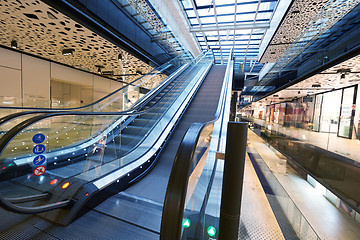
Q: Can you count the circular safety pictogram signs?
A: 4